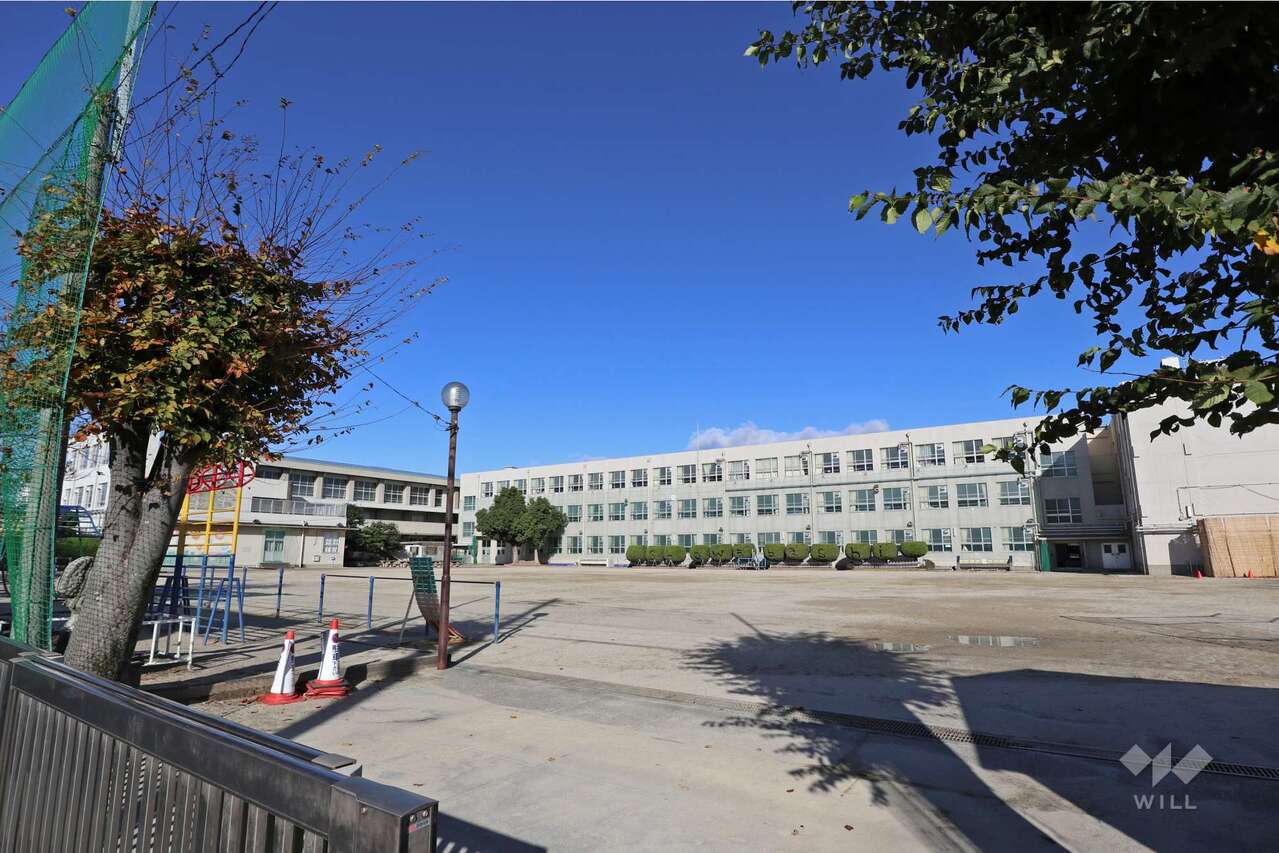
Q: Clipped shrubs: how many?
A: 12